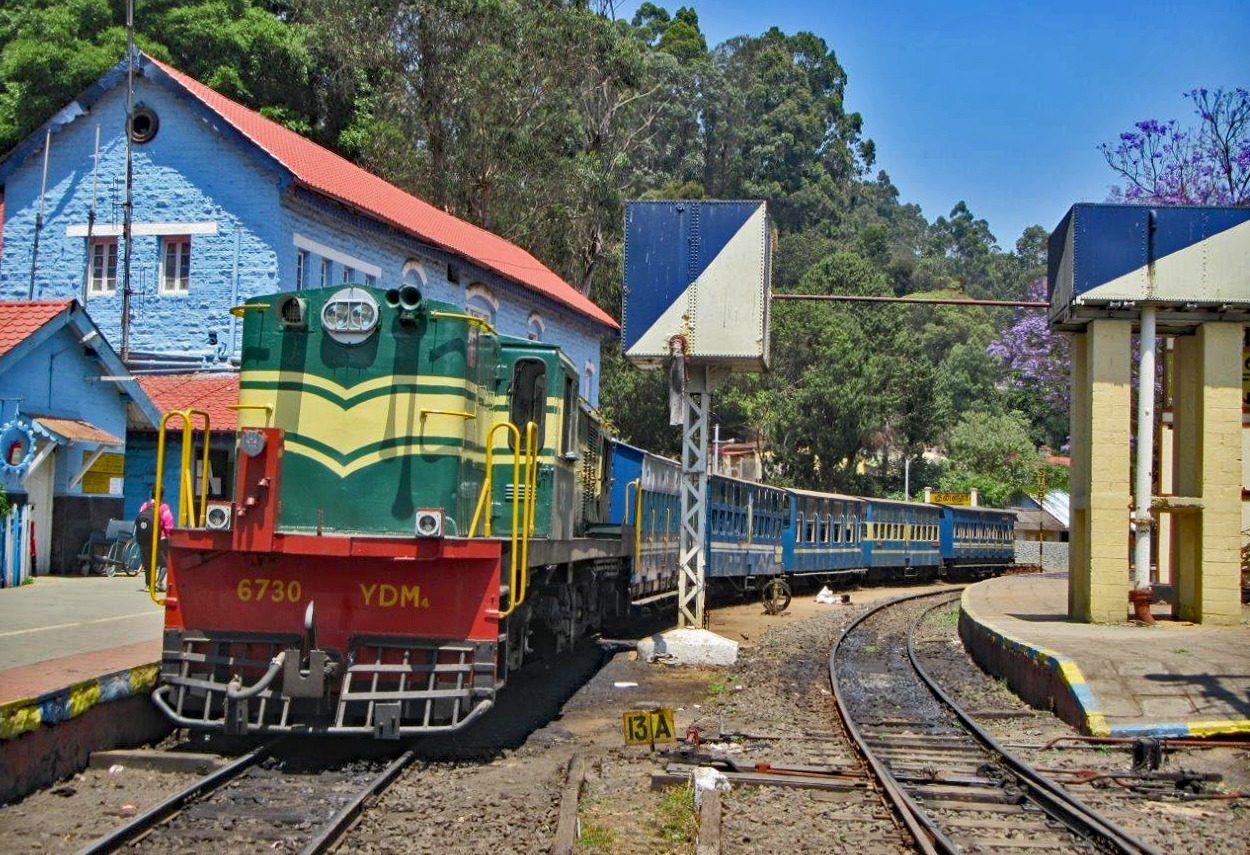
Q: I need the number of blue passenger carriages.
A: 5